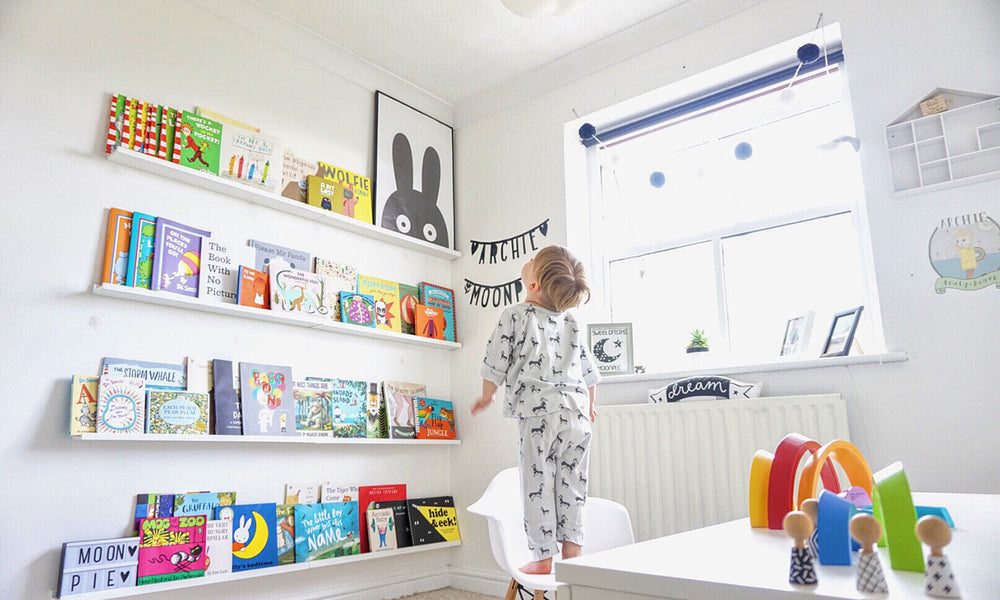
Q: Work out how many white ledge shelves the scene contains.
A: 4